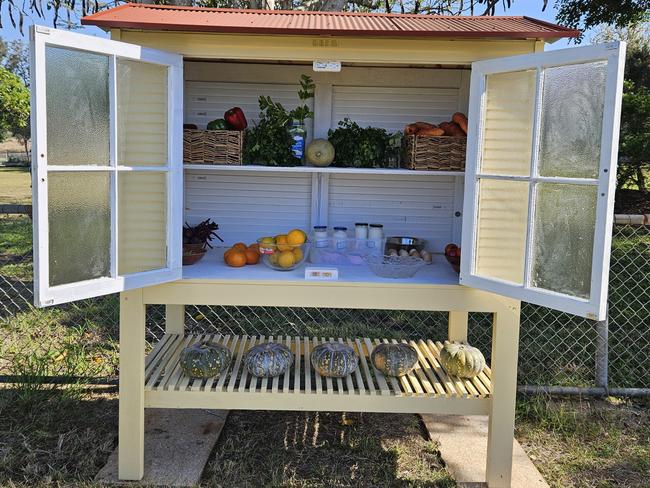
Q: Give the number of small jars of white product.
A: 4